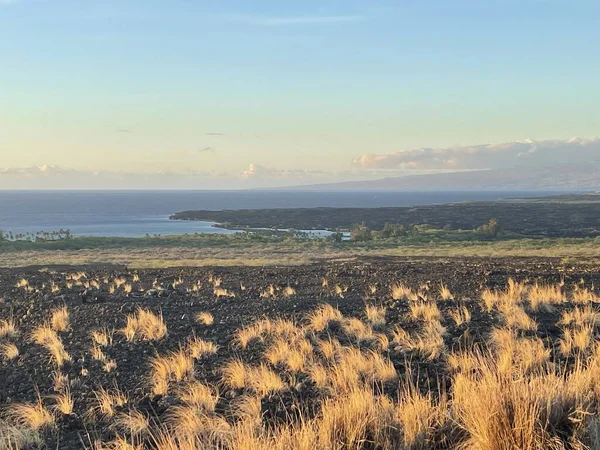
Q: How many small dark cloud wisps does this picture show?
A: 3